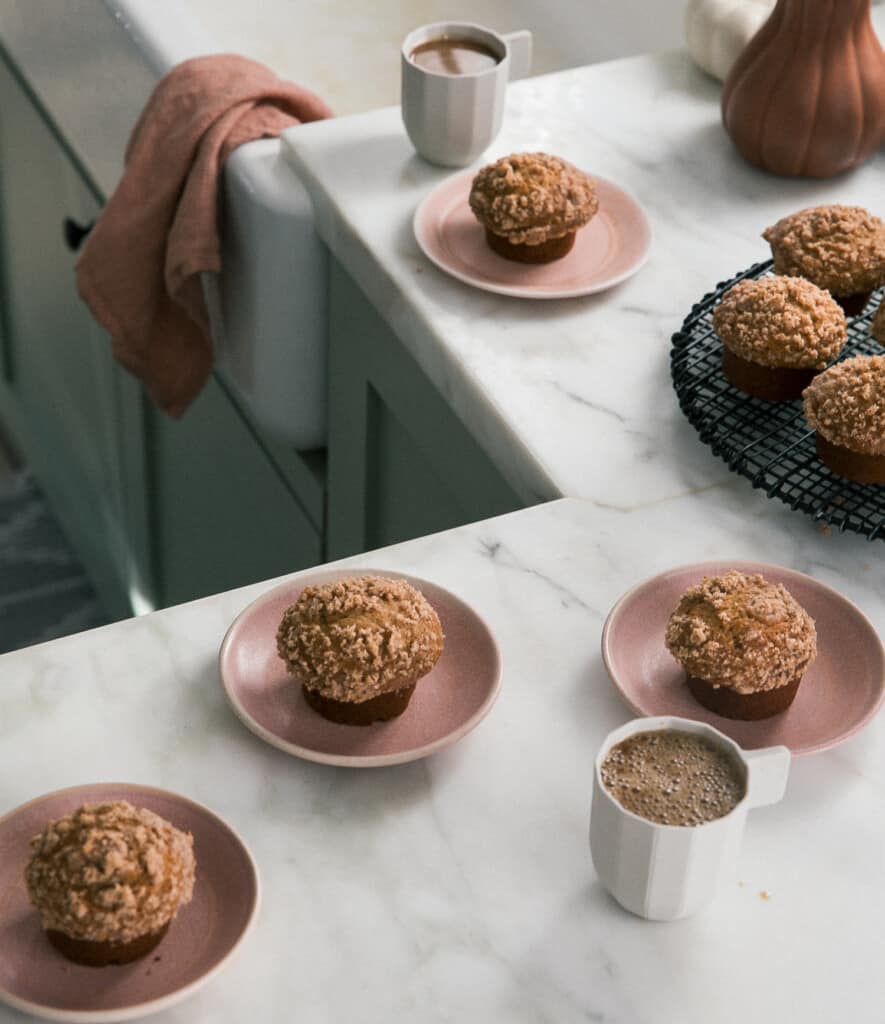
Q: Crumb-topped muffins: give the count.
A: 8